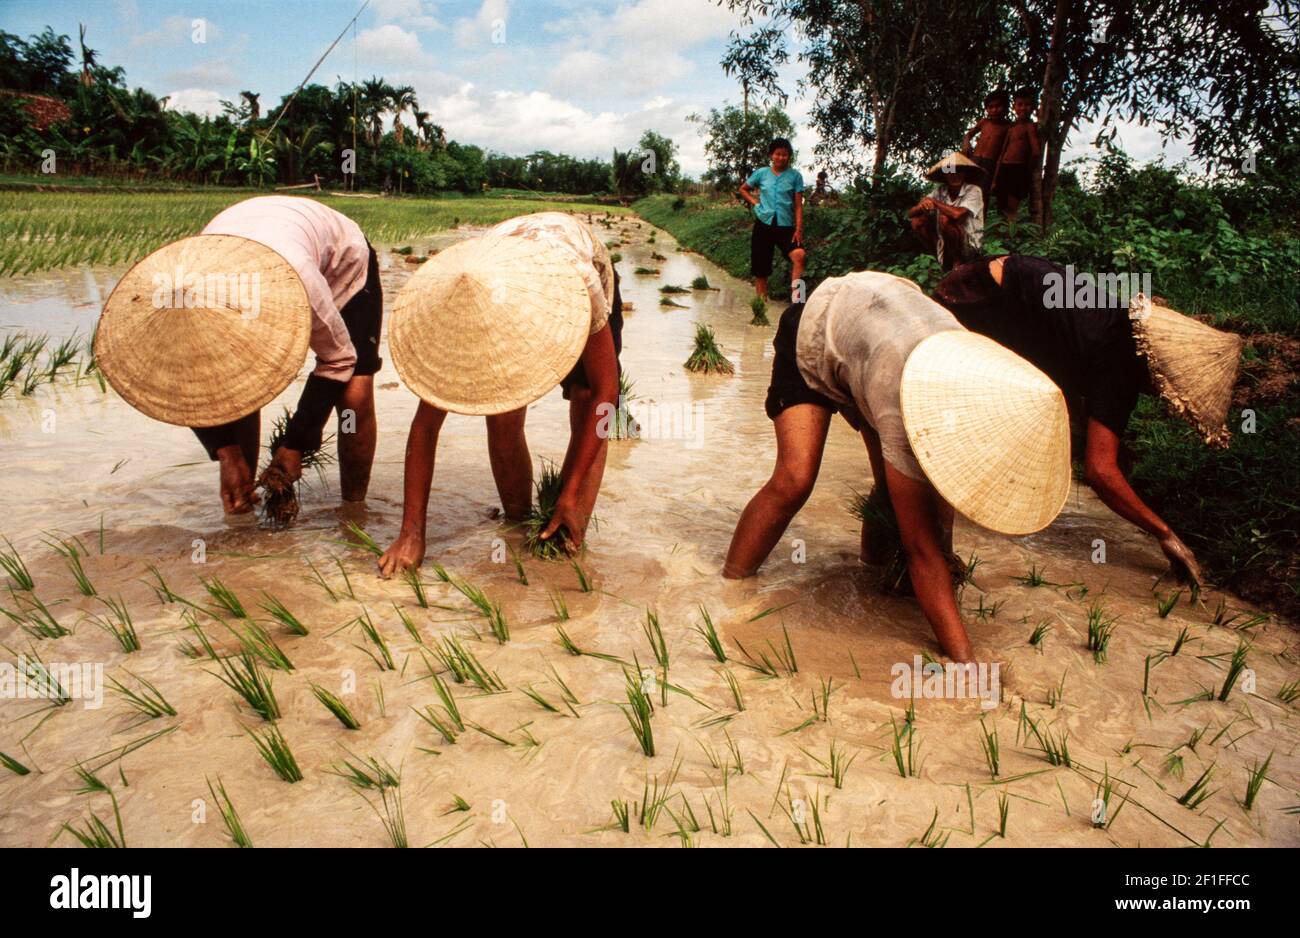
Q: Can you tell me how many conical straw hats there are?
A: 5